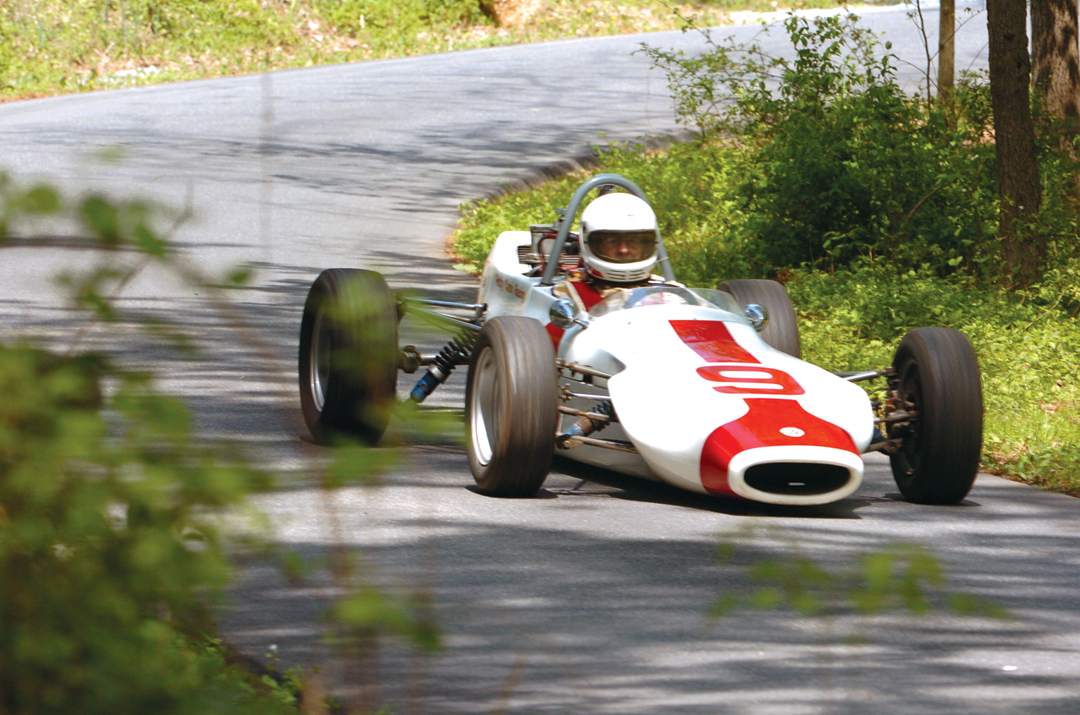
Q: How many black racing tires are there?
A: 4